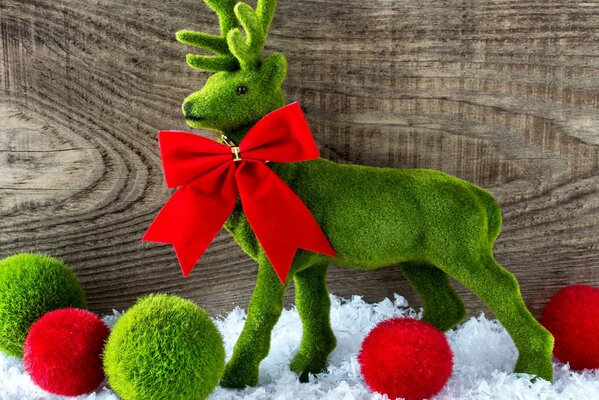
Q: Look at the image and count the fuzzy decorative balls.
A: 5